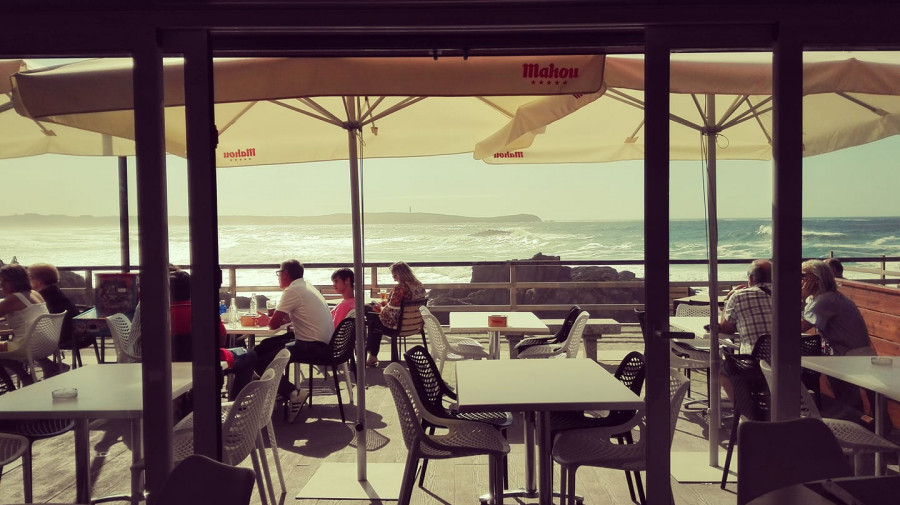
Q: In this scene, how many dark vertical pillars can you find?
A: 4